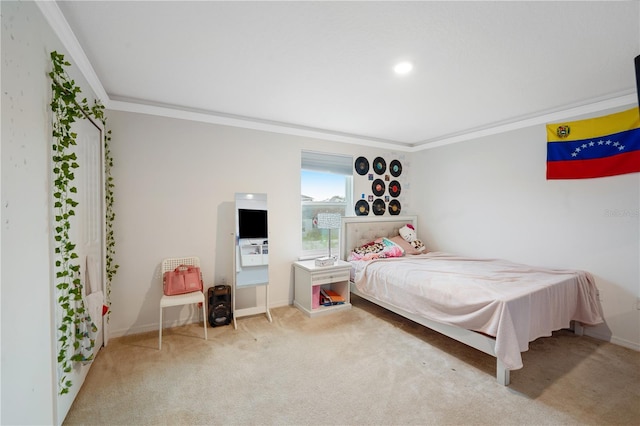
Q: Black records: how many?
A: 8